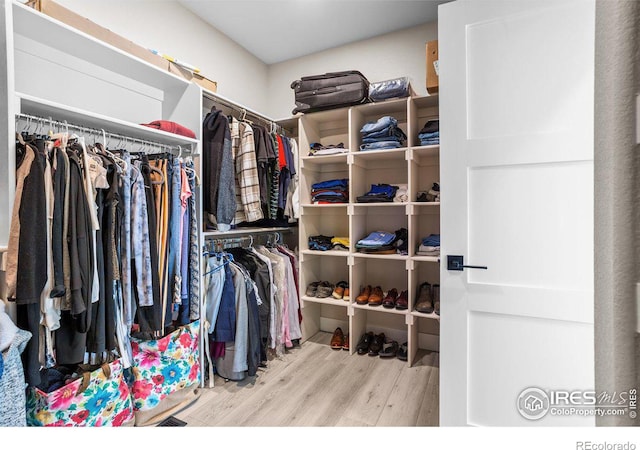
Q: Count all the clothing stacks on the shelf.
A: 9